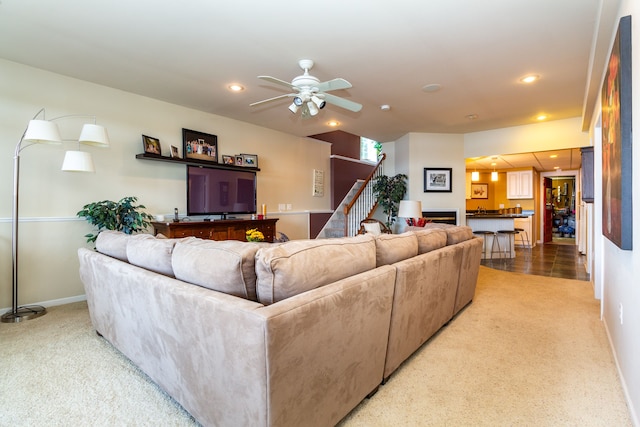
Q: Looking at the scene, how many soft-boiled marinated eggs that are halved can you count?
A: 0